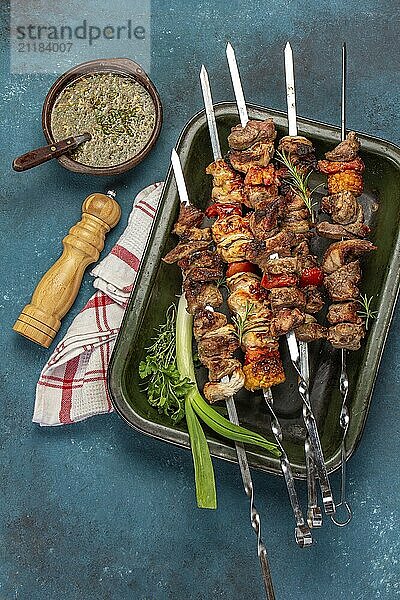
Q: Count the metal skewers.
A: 5